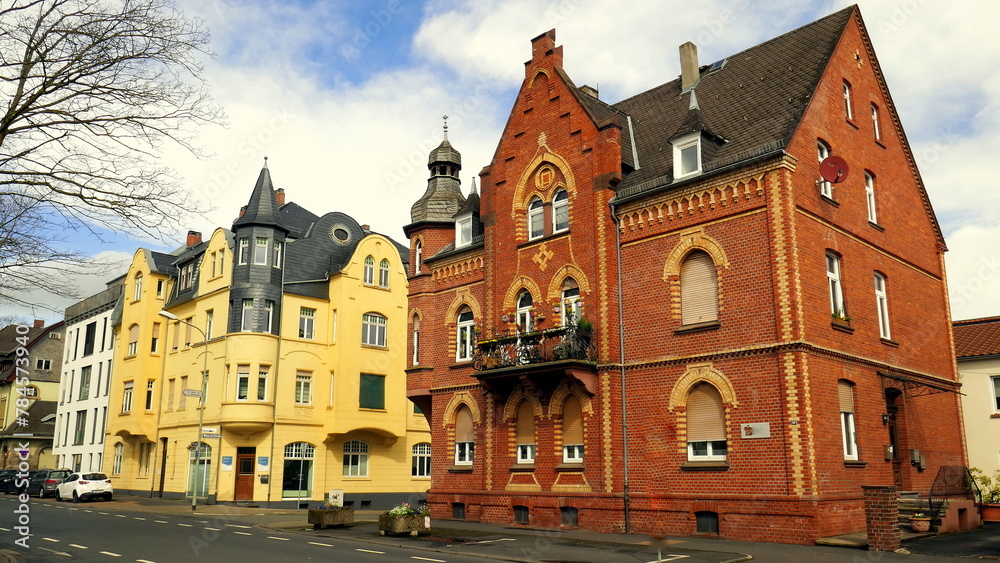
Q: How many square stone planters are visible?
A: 2